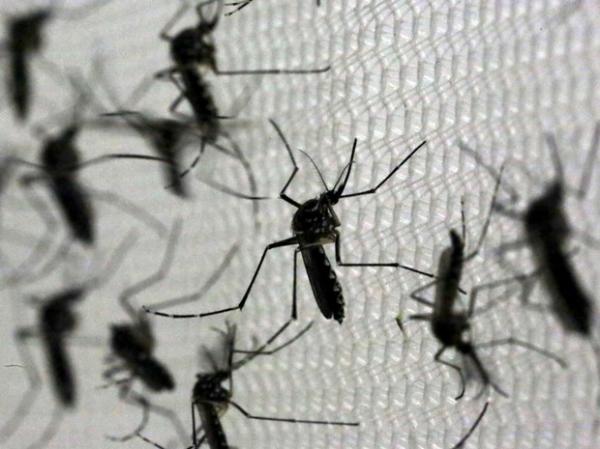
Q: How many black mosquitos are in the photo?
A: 10